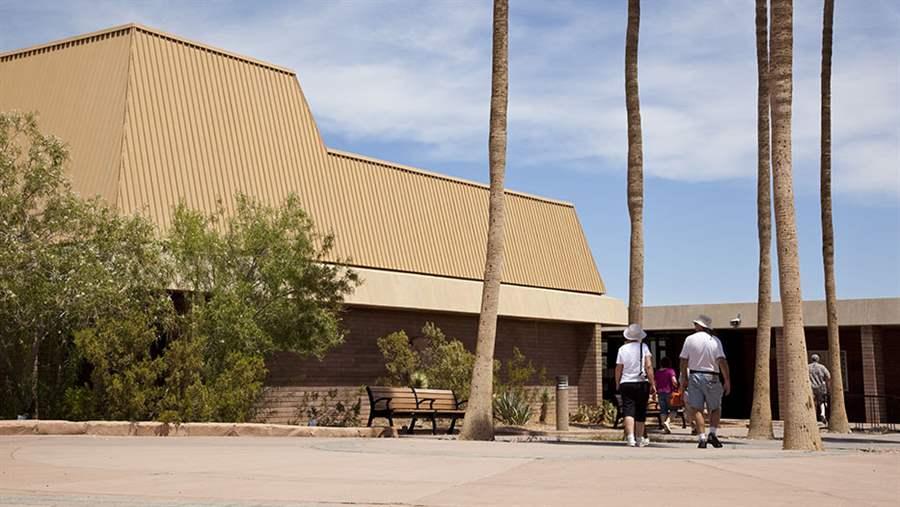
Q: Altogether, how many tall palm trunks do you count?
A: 5